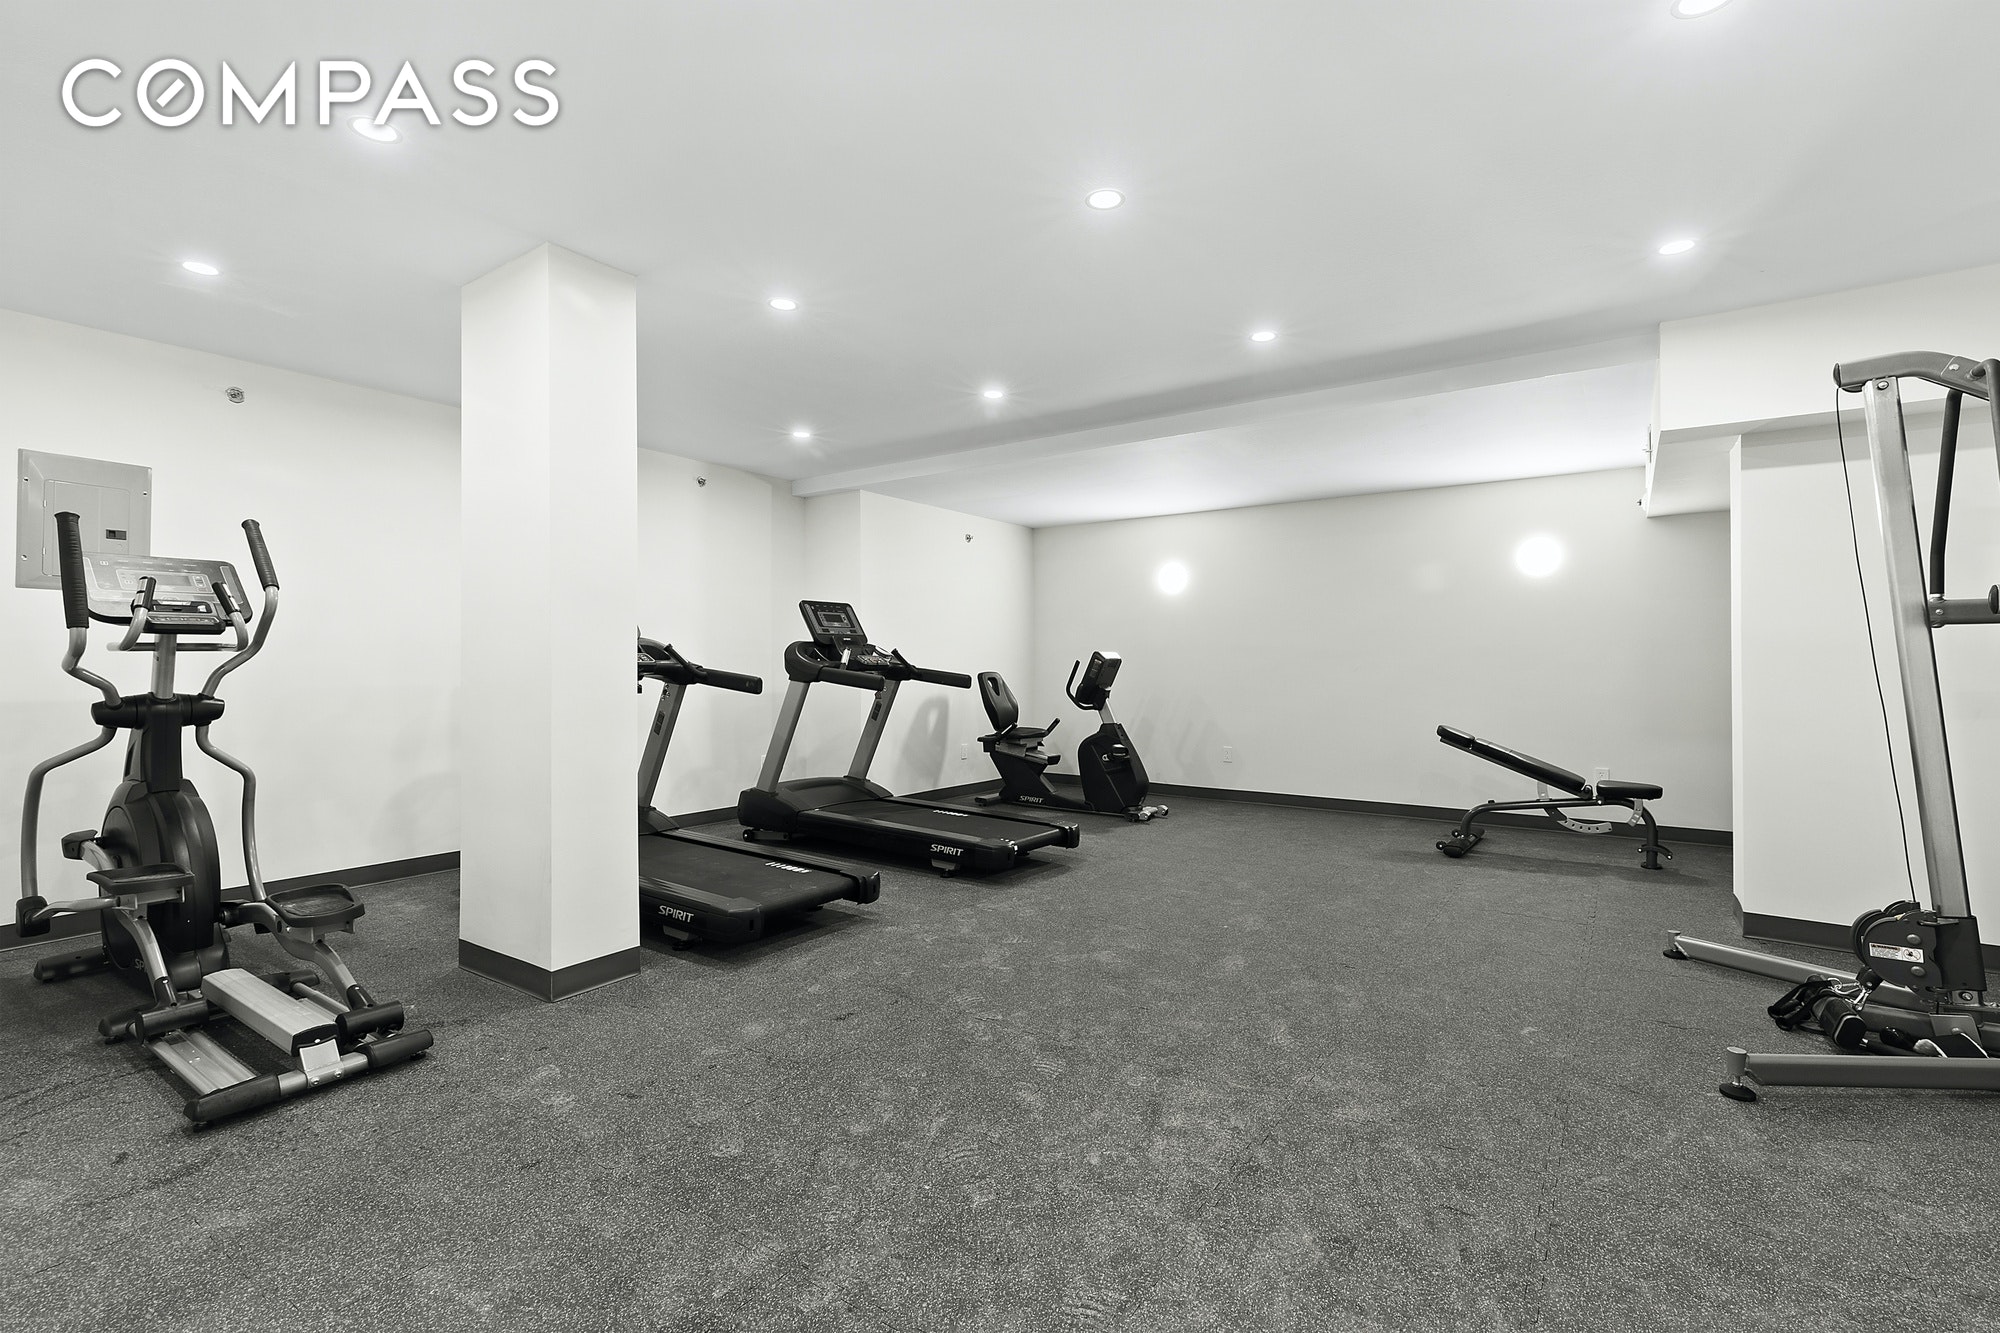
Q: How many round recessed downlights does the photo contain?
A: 9